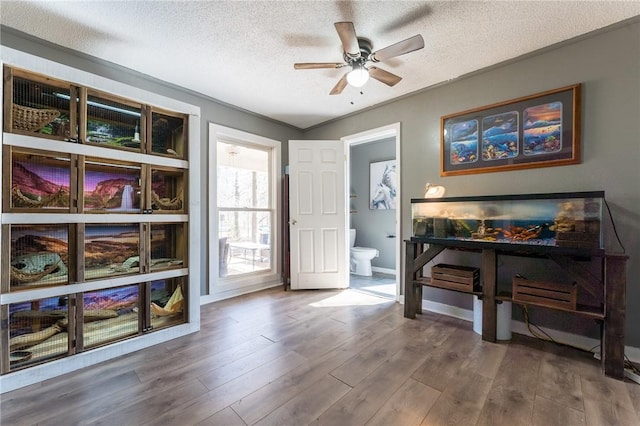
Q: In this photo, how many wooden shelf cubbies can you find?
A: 12